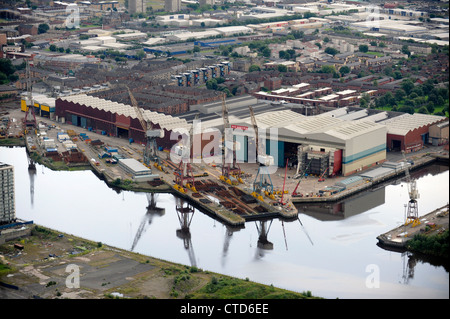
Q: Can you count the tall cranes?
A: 6